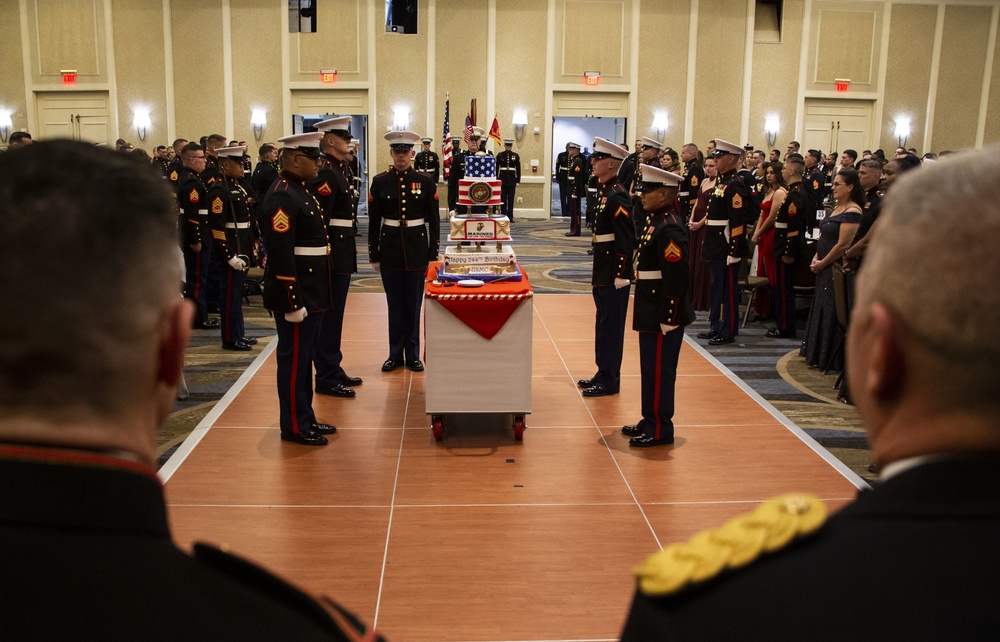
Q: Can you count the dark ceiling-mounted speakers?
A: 2